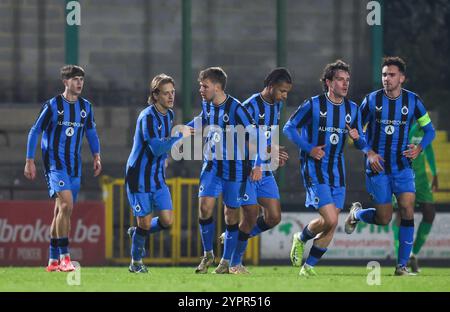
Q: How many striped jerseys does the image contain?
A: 6